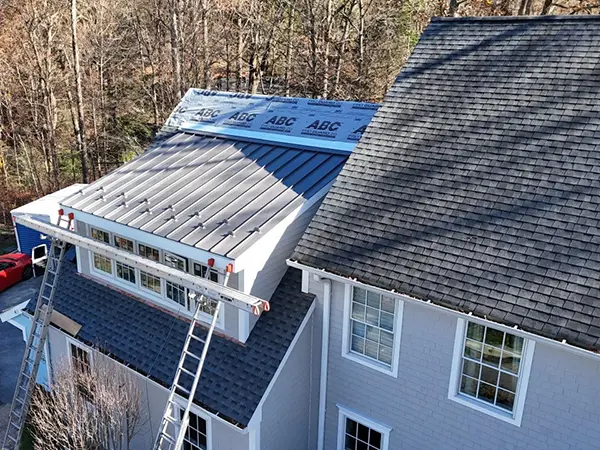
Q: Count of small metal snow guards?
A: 14